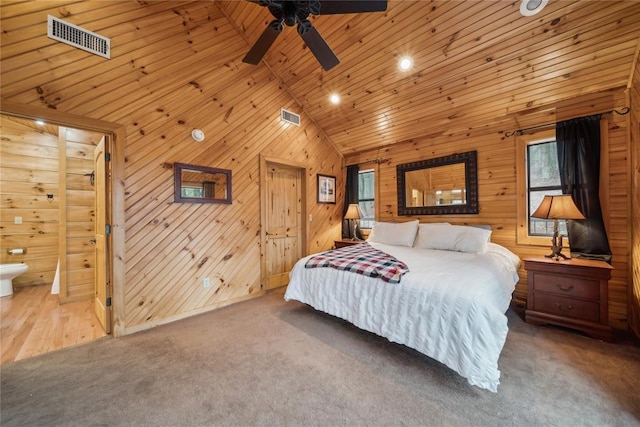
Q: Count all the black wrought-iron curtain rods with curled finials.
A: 2